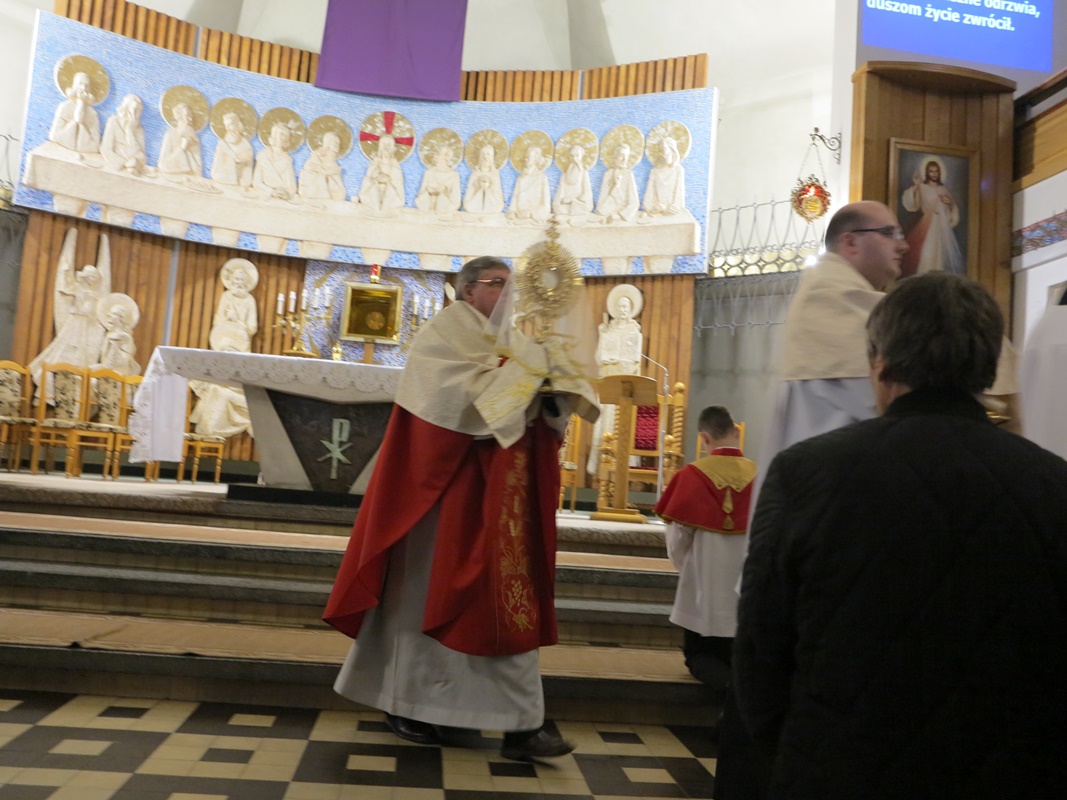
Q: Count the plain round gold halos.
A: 11